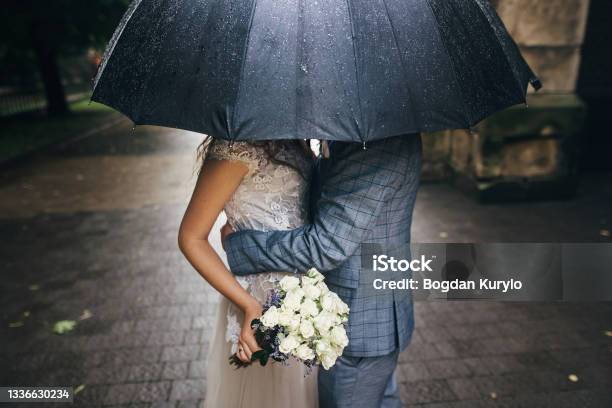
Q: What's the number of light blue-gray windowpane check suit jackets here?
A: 1